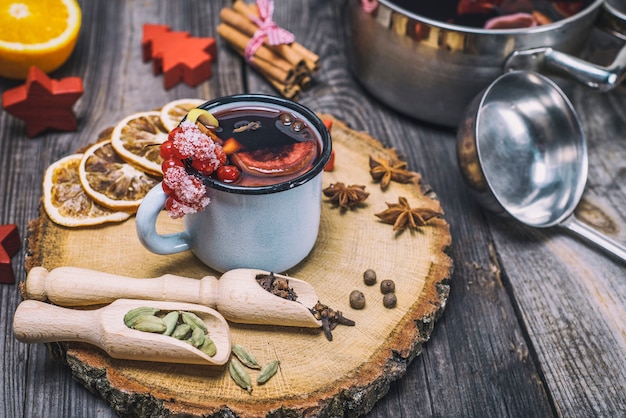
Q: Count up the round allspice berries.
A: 4